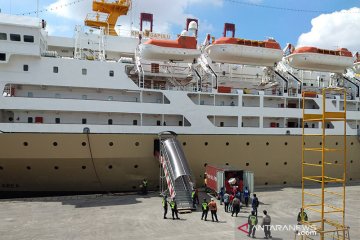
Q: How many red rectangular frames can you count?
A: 3